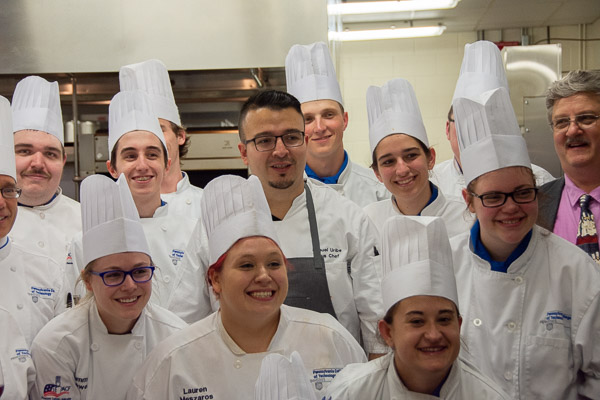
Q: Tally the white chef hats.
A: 12